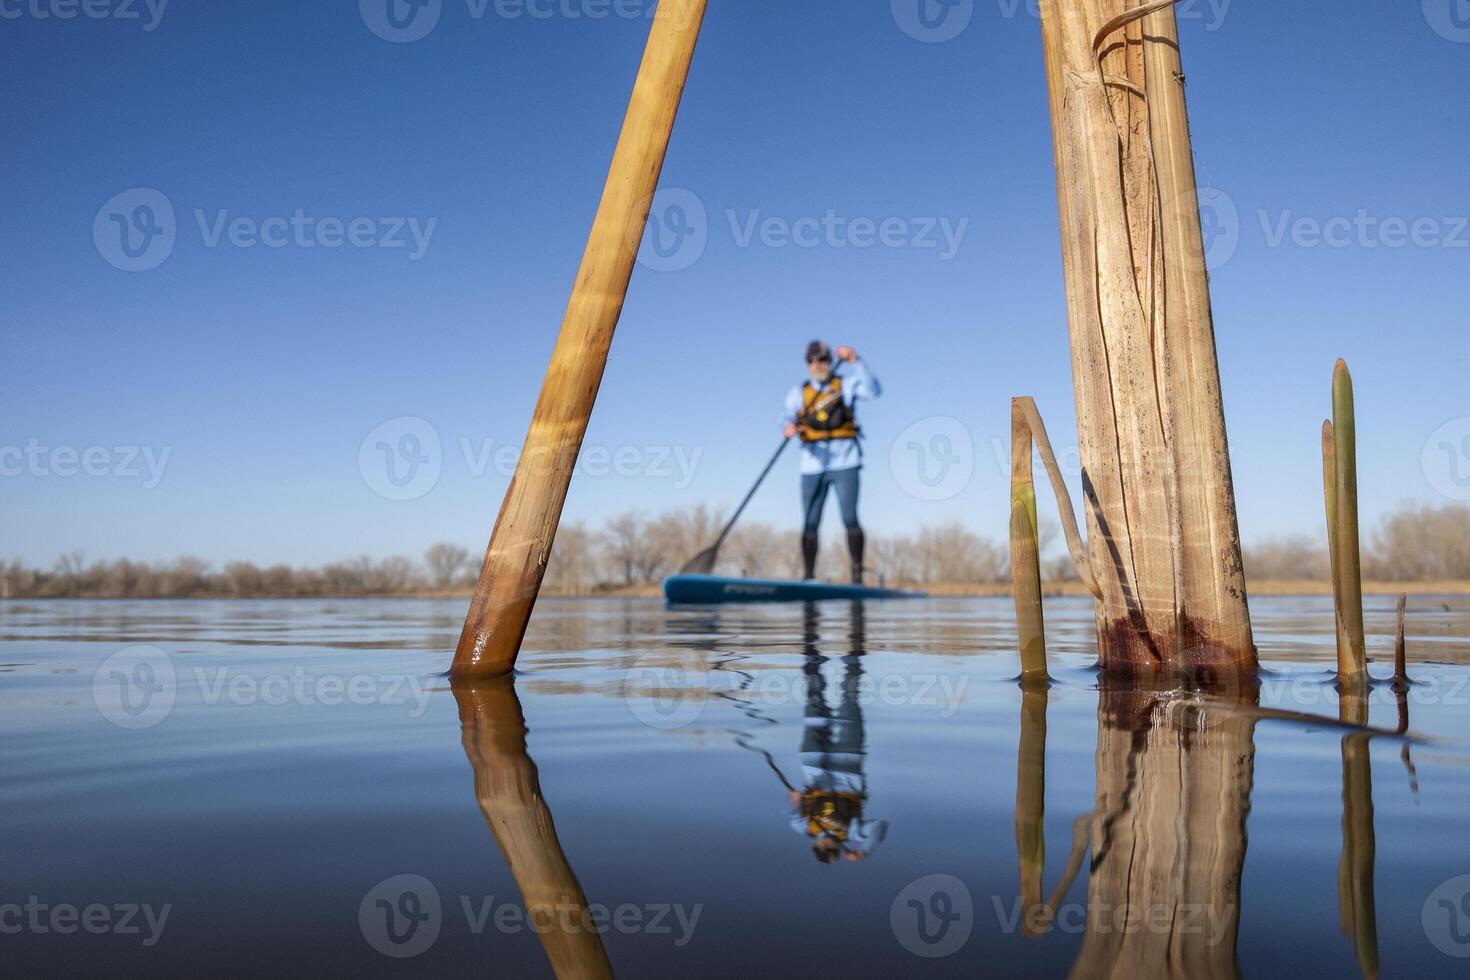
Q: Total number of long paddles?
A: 1